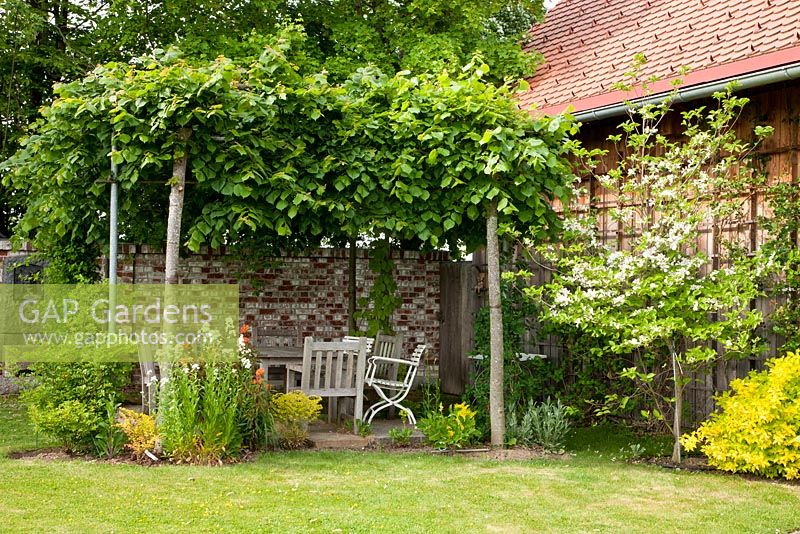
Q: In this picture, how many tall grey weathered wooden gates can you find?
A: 1